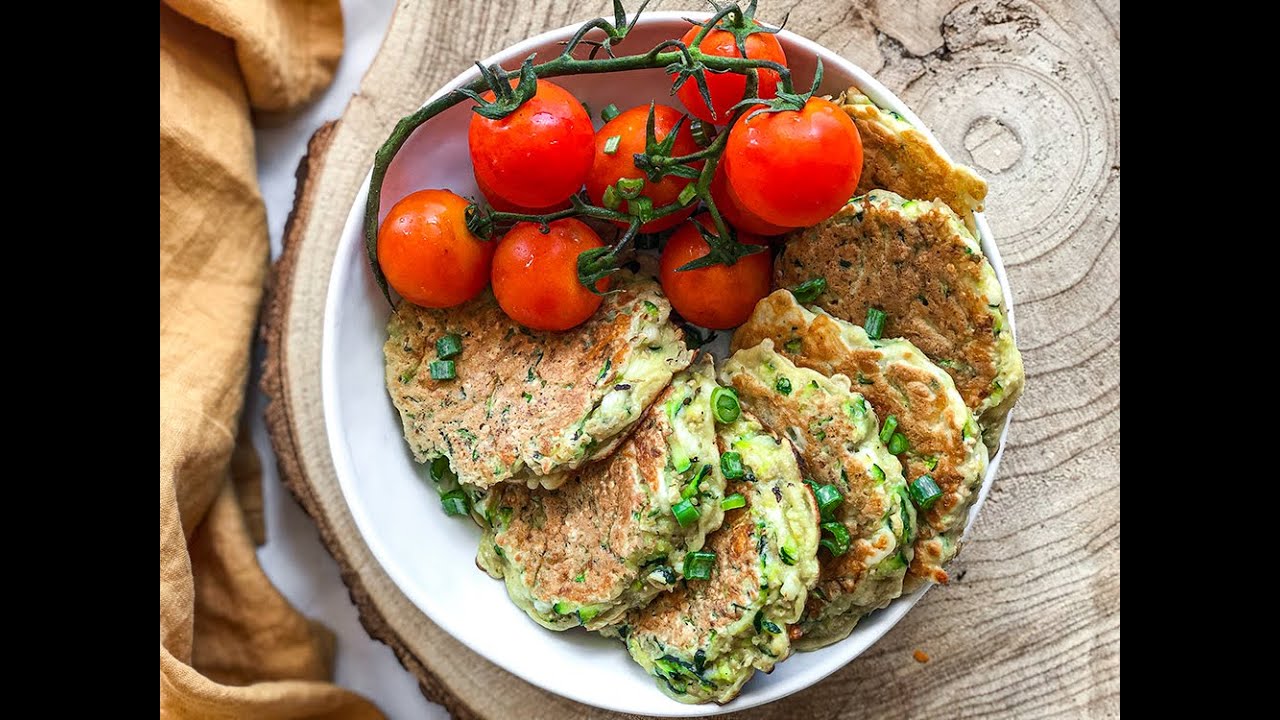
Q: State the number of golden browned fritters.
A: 7